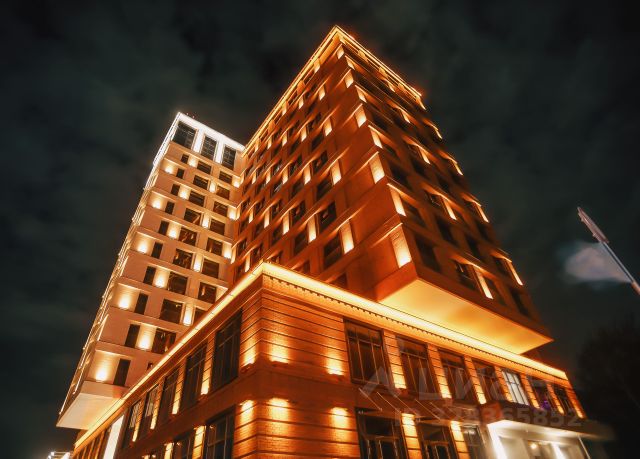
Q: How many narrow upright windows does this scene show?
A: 10